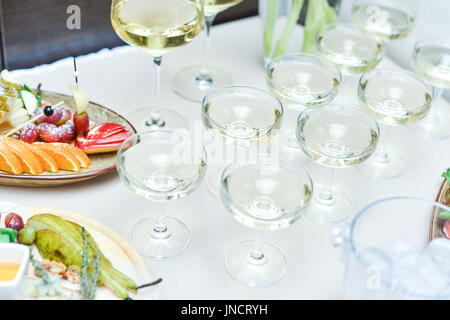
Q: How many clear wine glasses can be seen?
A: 11